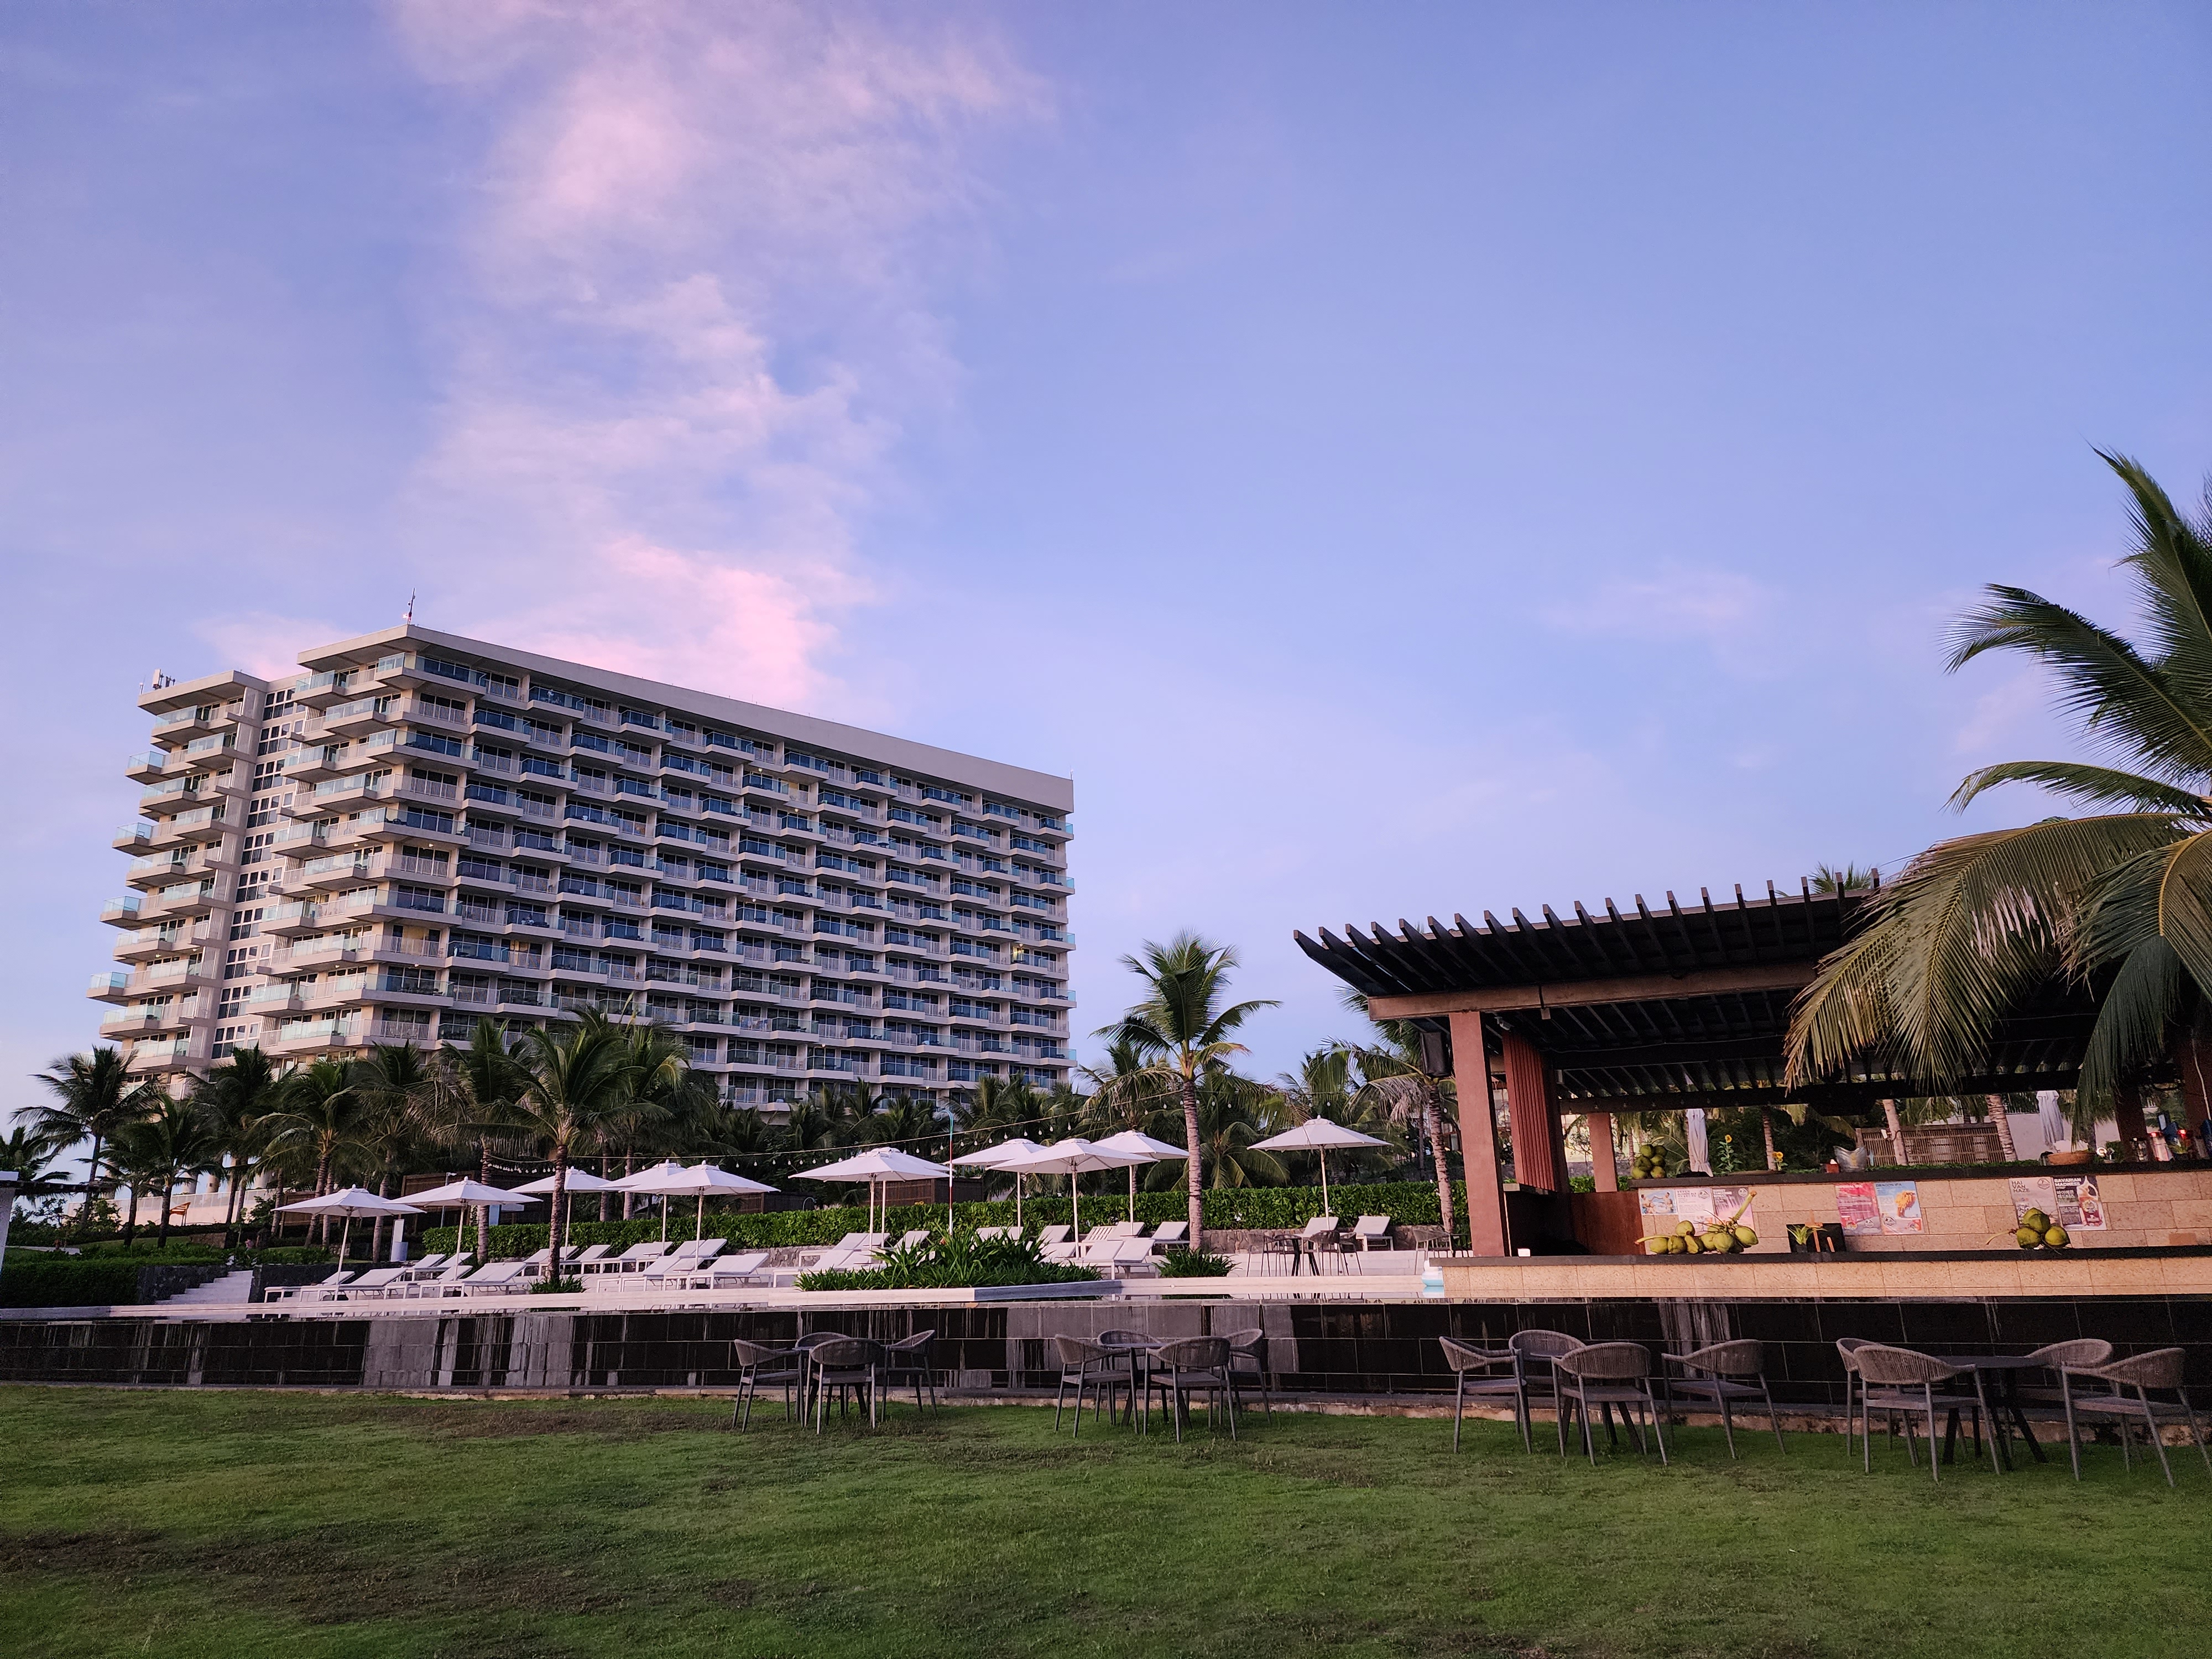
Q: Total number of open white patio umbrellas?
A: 11